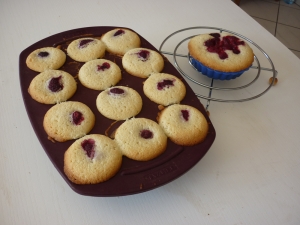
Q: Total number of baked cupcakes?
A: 13